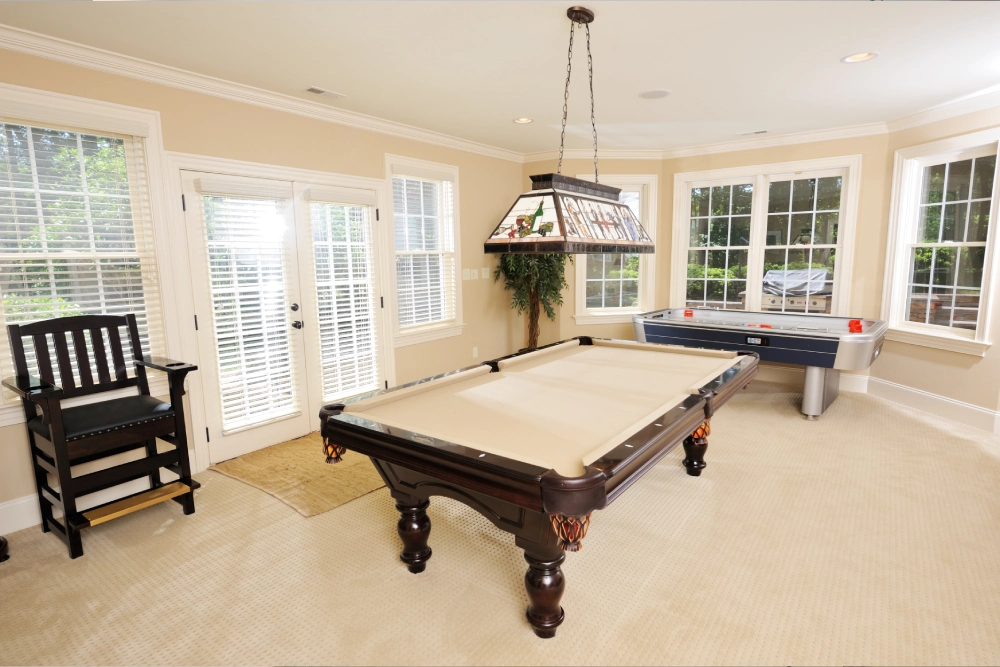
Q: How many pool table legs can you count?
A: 3